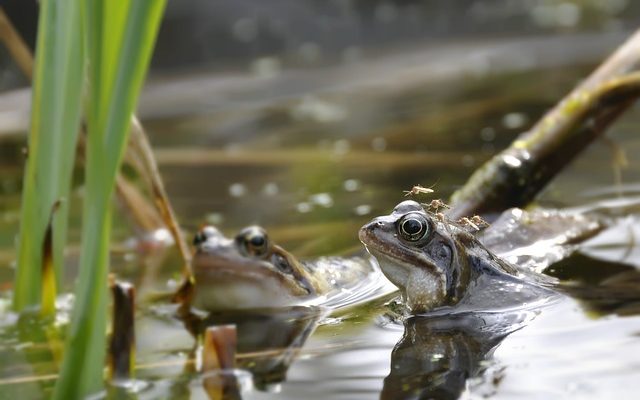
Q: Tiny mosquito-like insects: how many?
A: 5